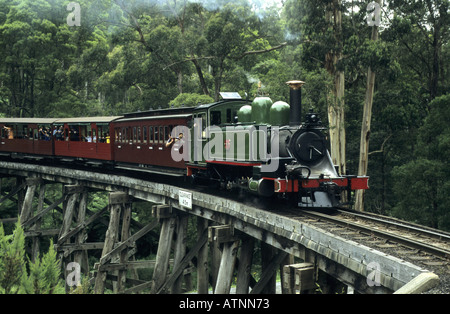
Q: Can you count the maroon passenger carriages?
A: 3